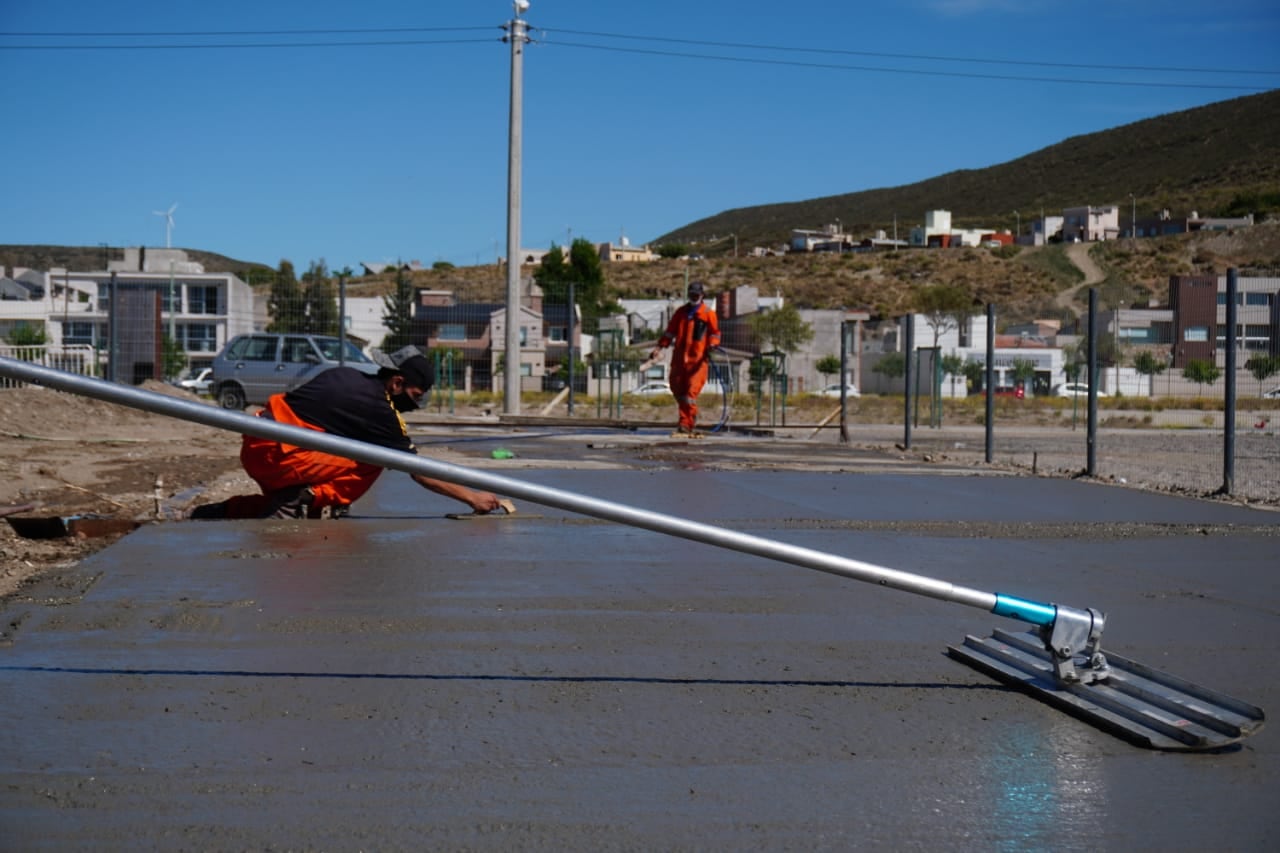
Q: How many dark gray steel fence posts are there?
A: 8